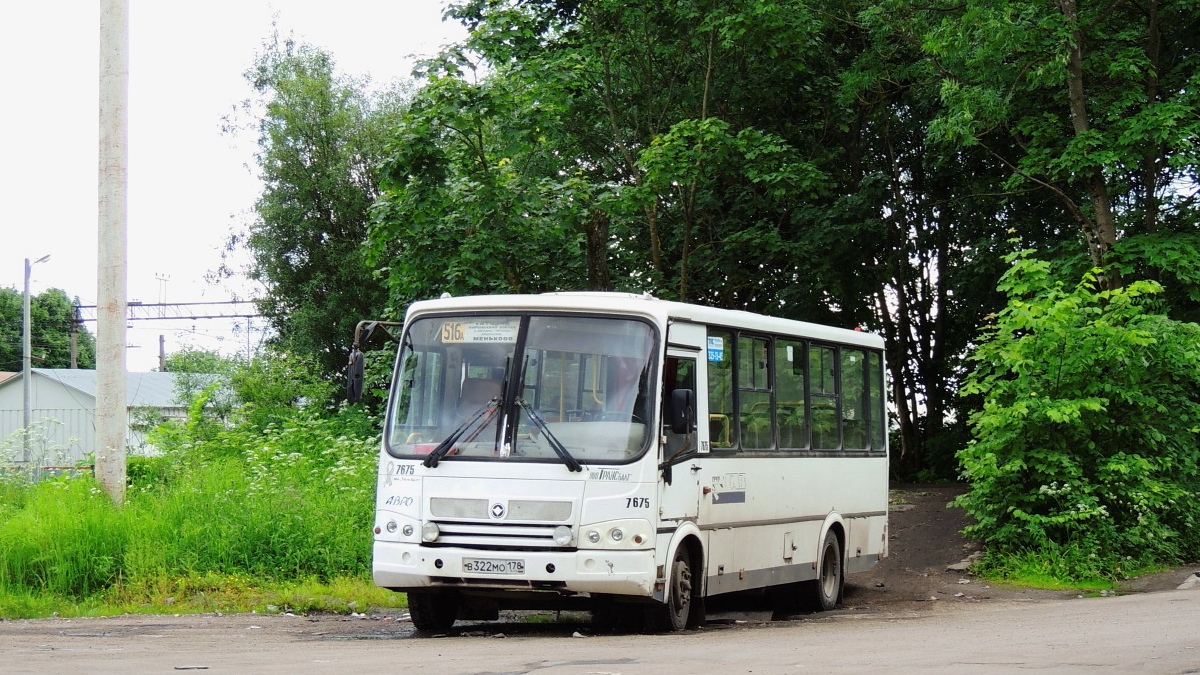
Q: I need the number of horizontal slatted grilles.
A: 1